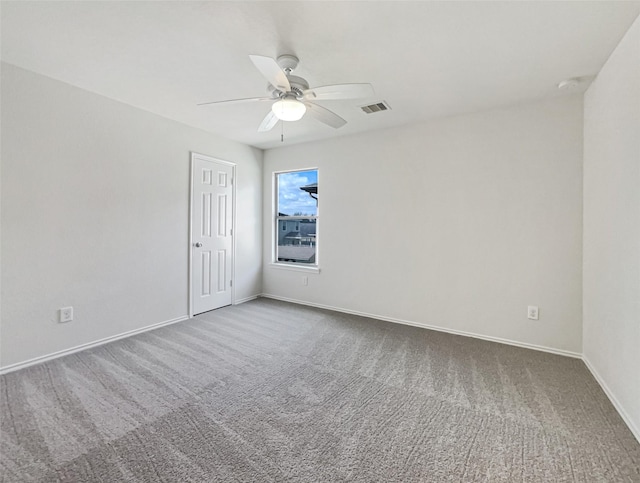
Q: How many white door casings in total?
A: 1